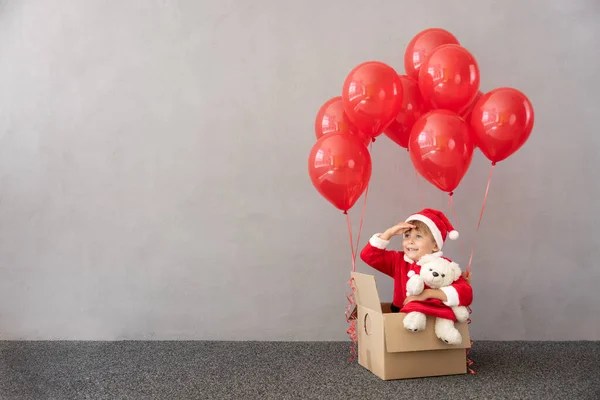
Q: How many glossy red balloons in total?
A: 9